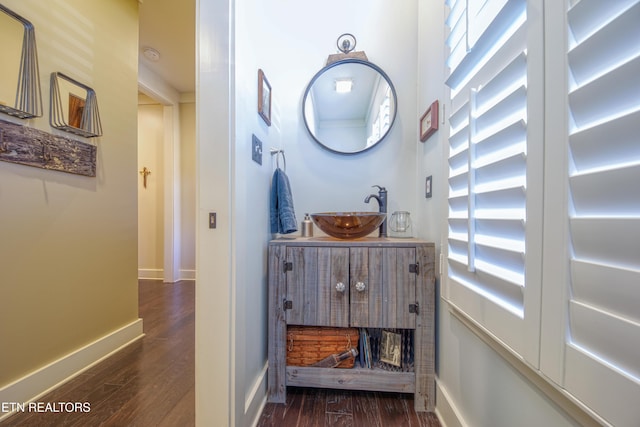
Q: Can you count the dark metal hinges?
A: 4